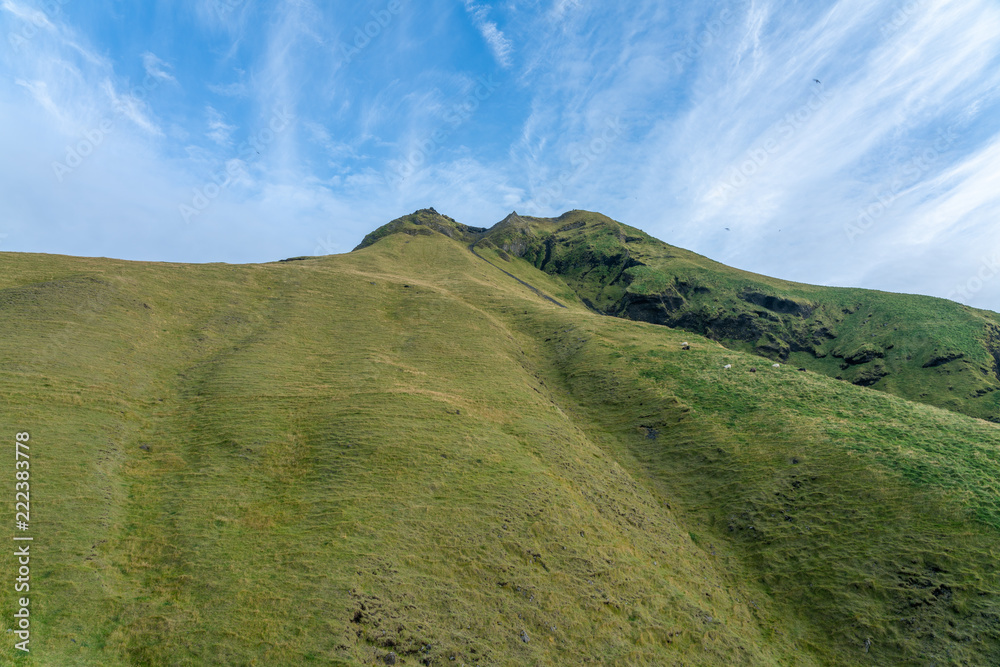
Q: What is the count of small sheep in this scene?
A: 6